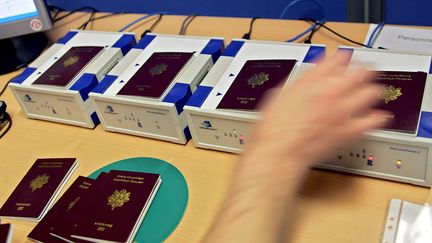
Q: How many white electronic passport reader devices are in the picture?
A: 4